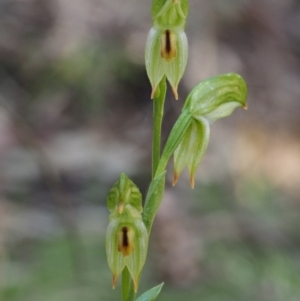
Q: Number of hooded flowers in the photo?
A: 3